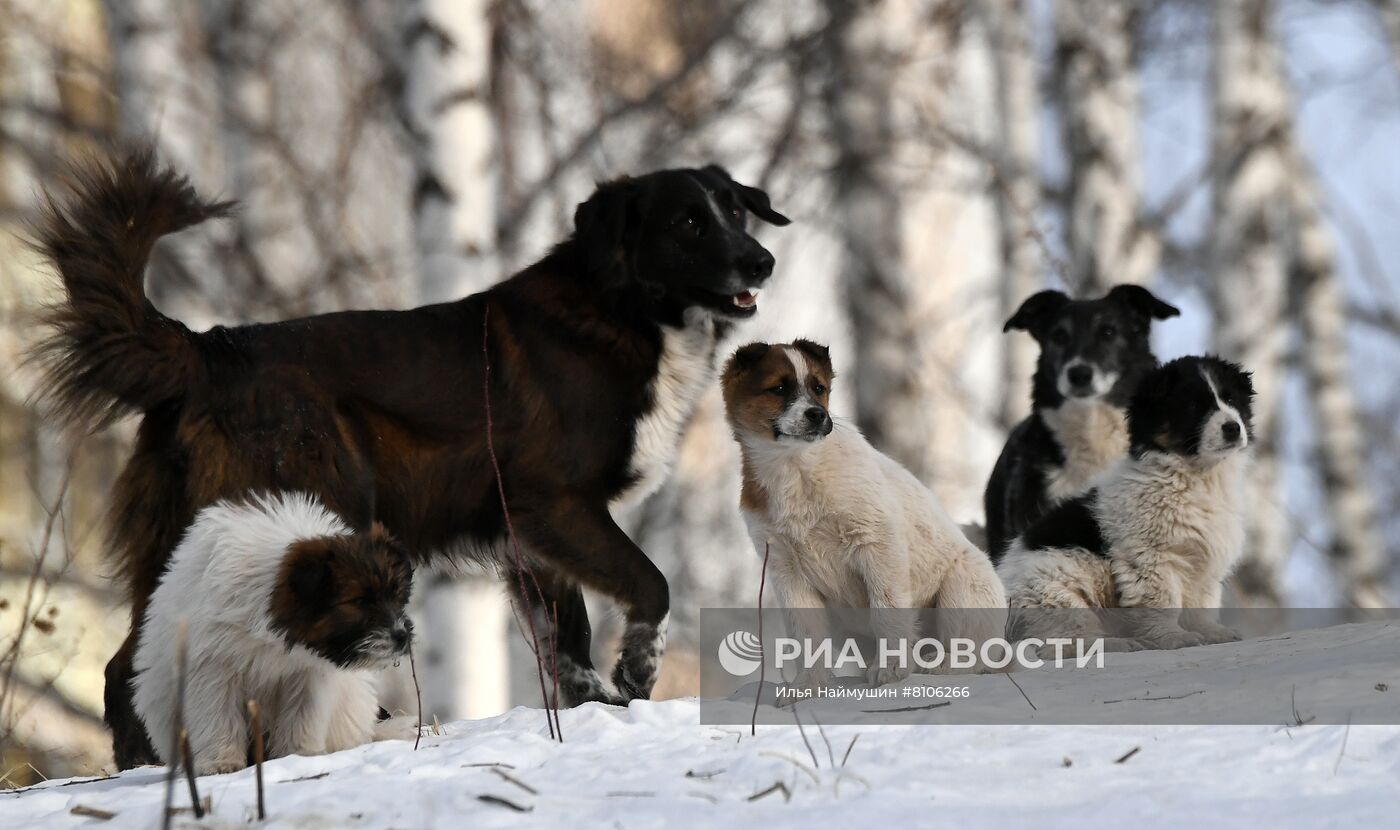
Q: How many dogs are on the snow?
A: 5